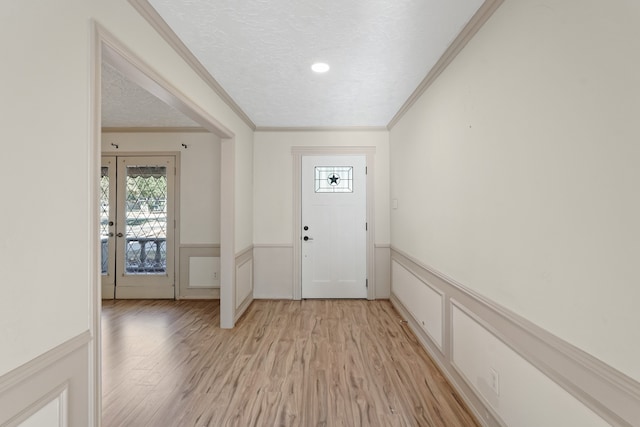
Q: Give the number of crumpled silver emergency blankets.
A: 0